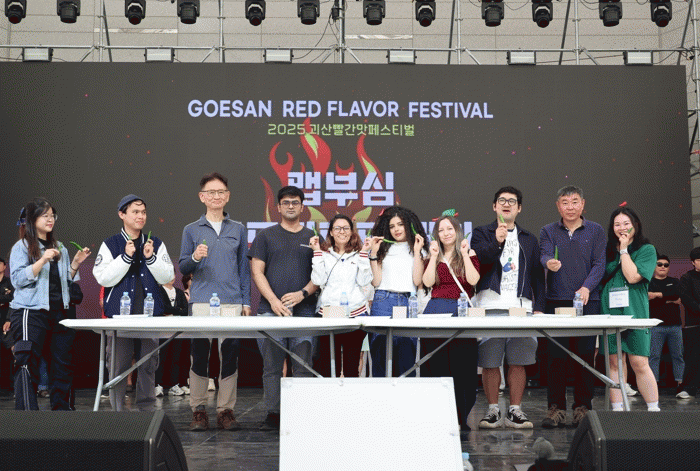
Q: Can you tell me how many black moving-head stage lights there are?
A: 12